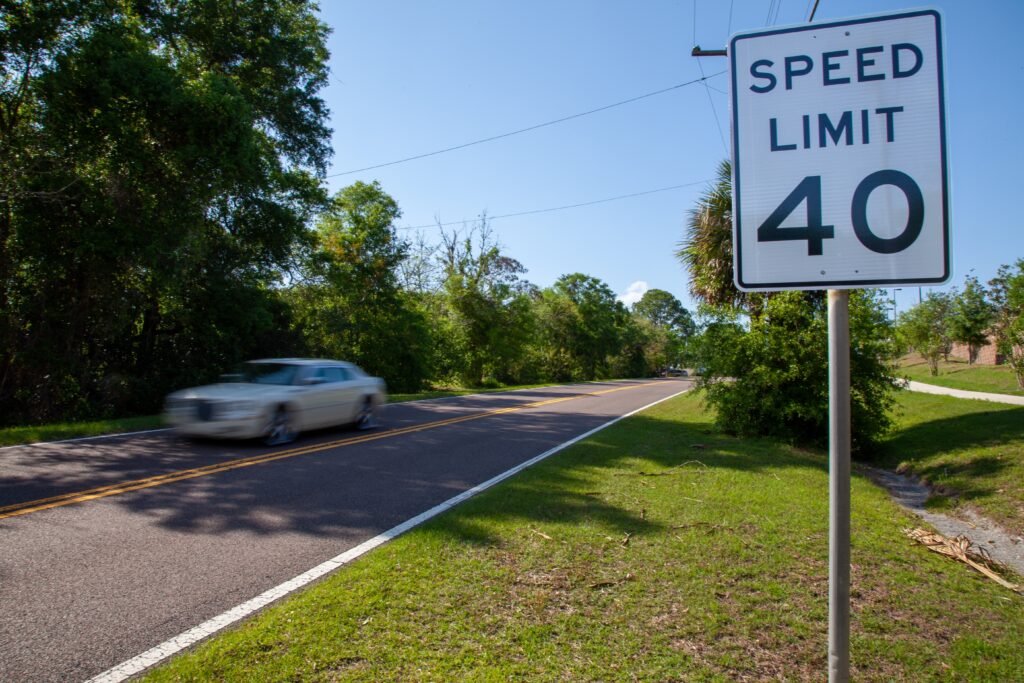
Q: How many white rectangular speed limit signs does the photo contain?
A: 1